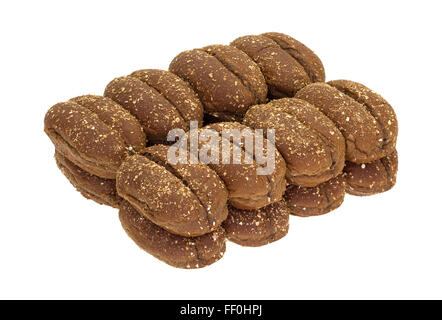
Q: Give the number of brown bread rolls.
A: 13